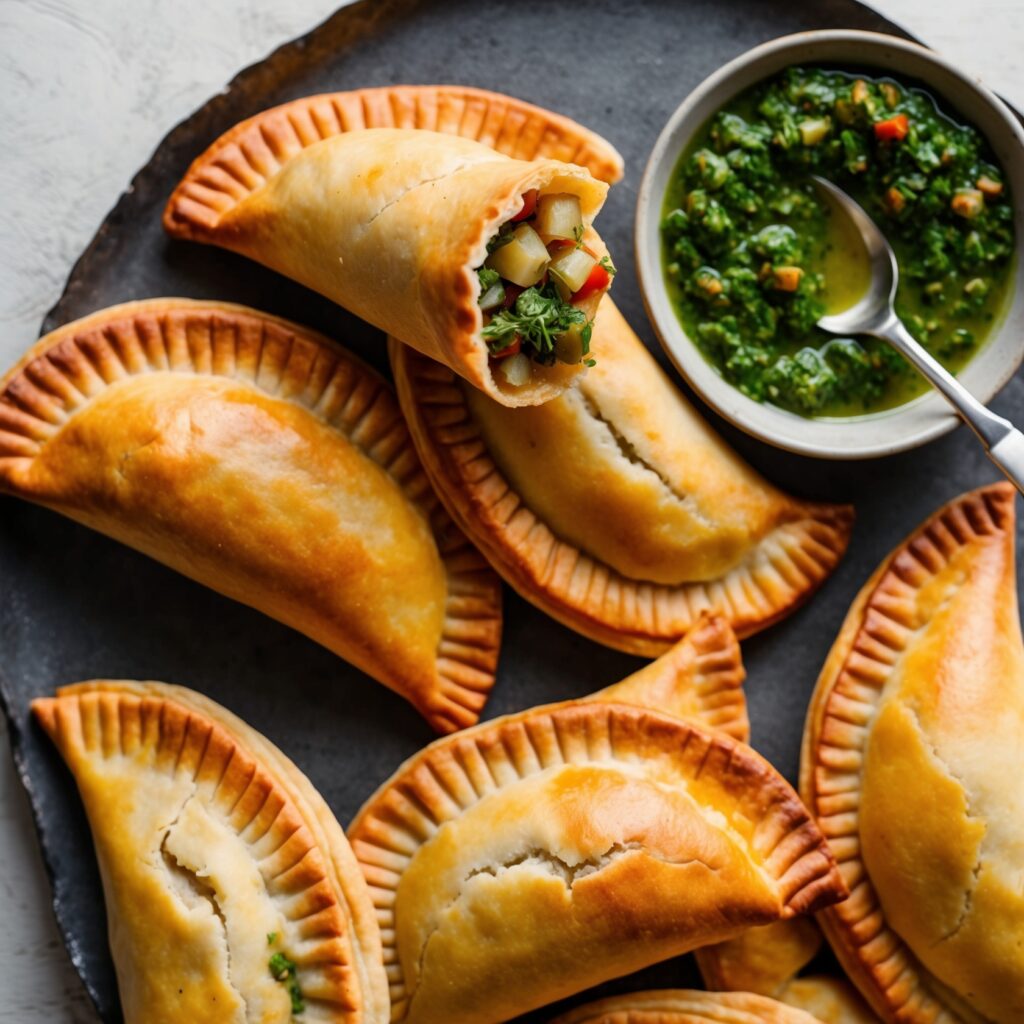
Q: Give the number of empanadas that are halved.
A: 1